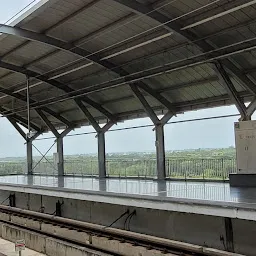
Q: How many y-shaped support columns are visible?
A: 5